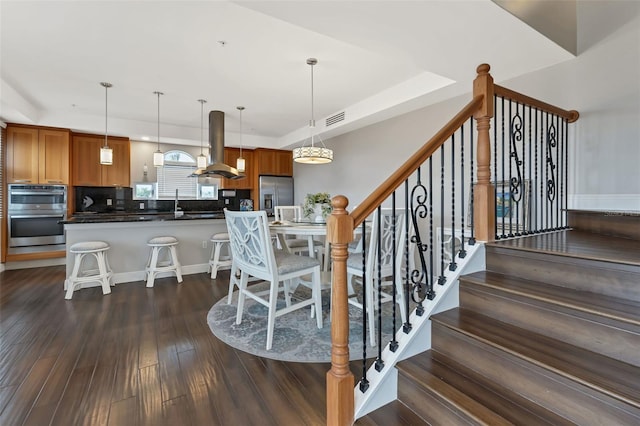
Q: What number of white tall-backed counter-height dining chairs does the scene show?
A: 4